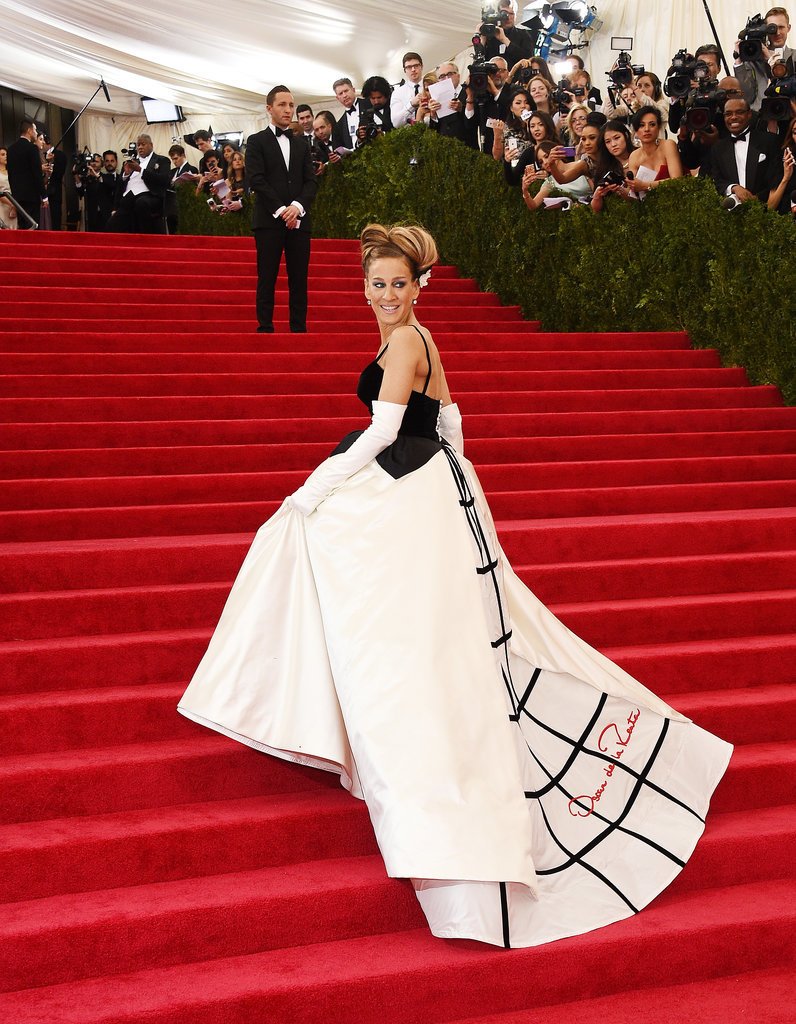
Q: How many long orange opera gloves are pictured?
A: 0